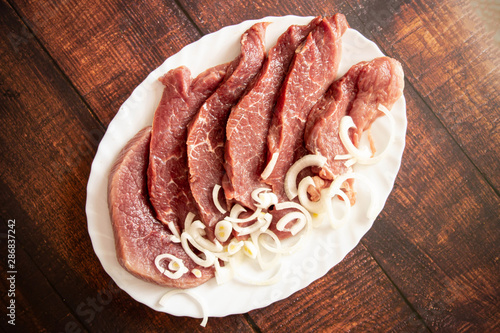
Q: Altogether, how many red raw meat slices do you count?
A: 6